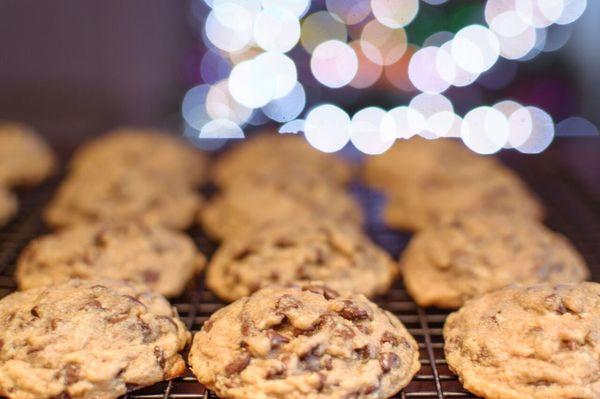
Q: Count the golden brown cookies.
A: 14